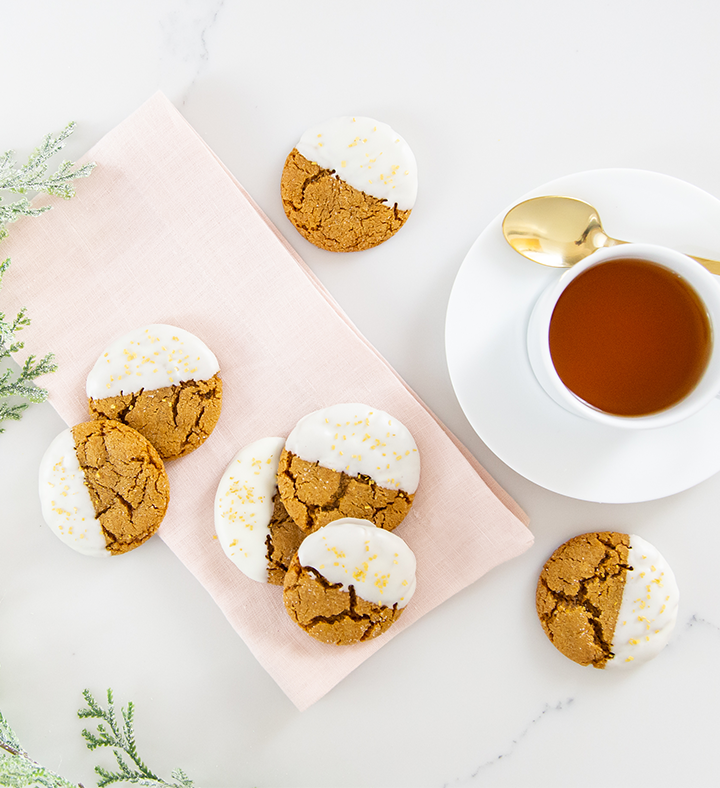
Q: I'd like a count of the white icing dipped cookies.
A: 7